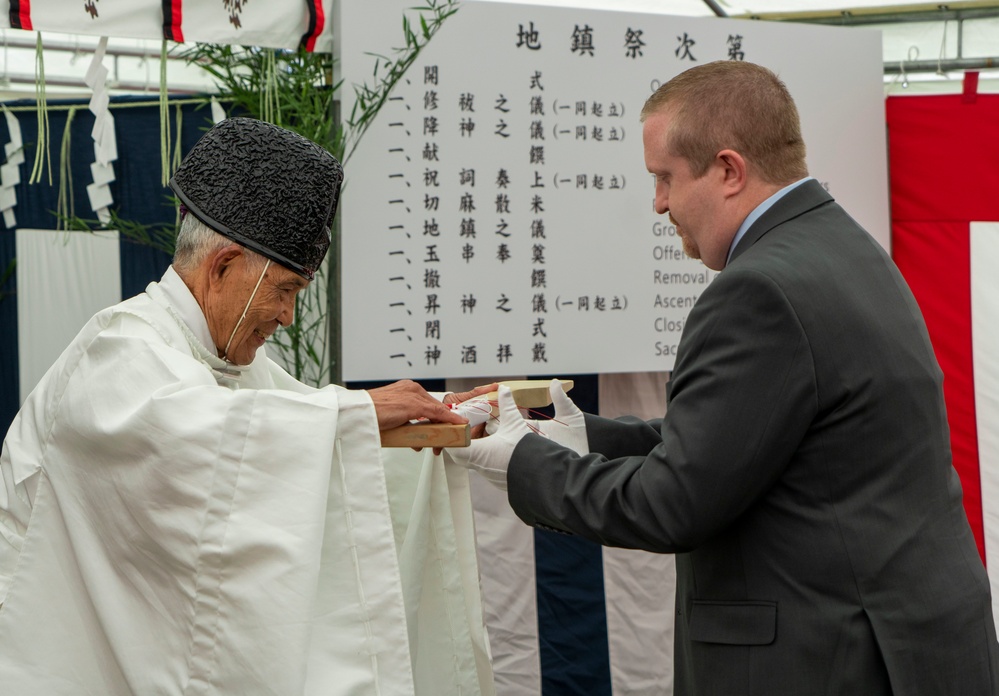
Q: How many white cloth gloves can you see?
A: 2